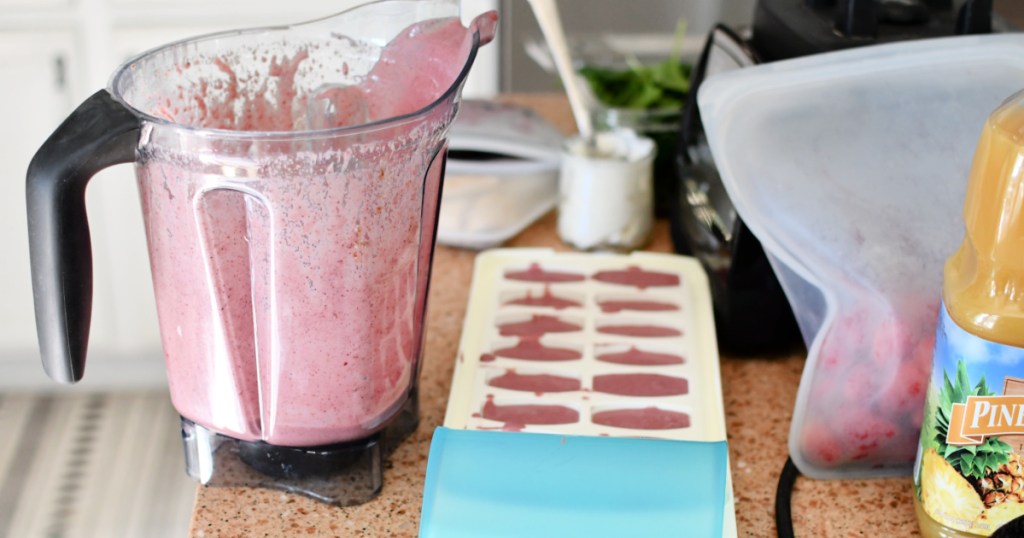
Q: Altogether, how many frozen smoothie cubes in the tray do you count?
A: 12